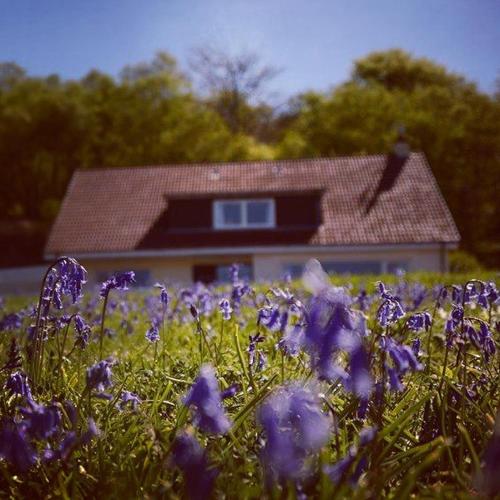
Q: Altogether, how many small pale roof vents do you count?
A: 2